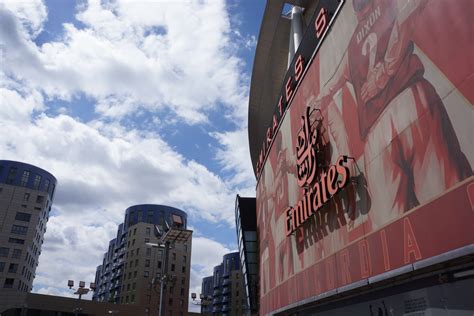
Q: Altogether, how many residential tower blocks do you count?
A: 3